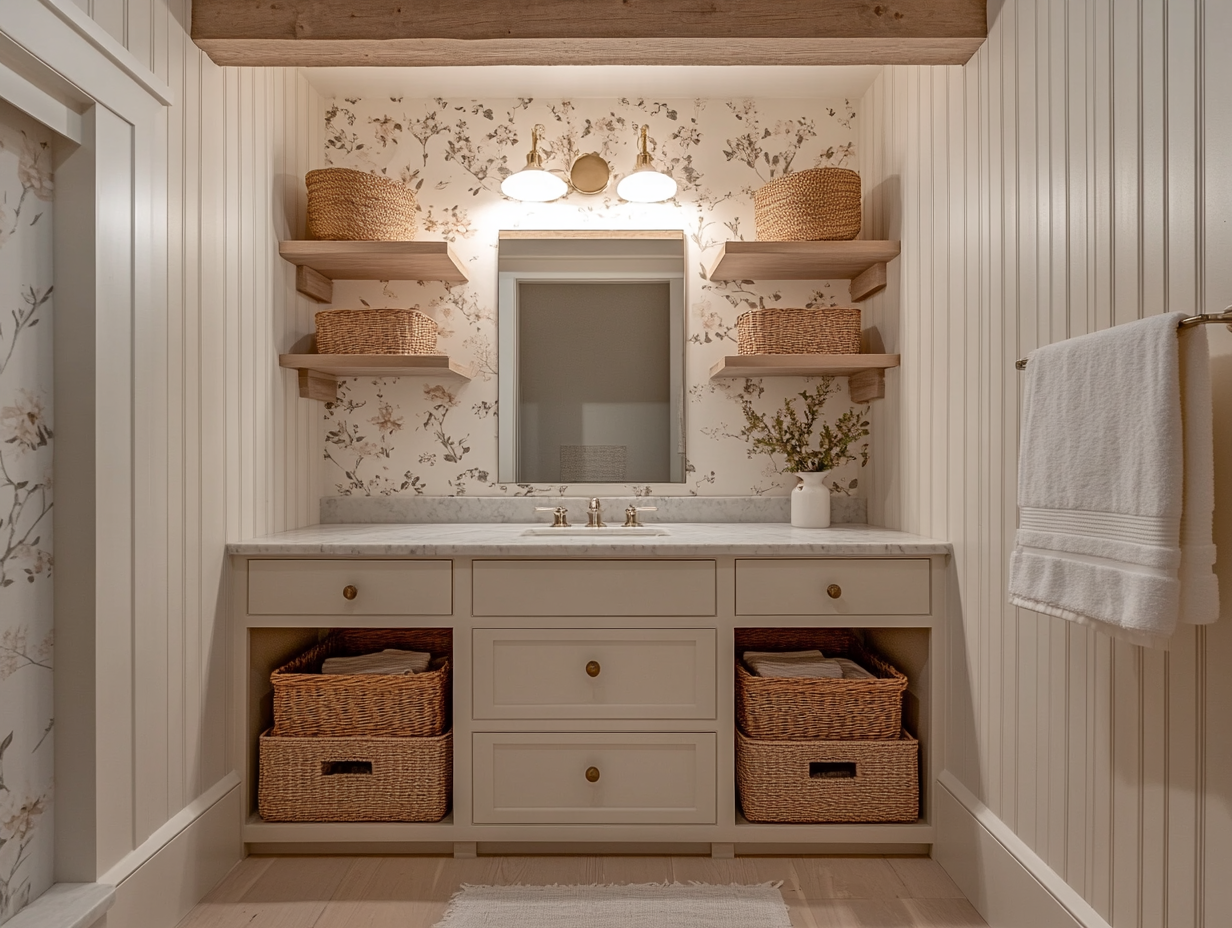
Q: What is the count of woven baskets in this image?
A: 8